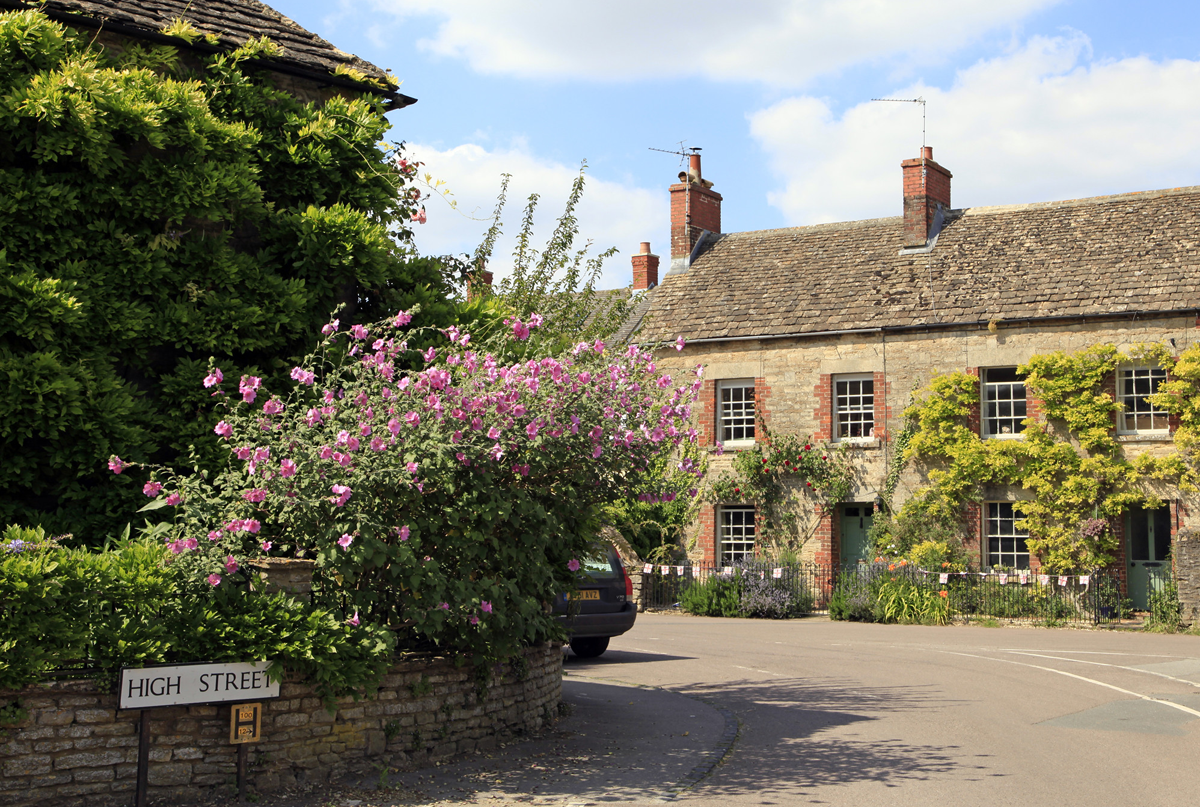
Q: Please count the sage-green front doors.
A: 2